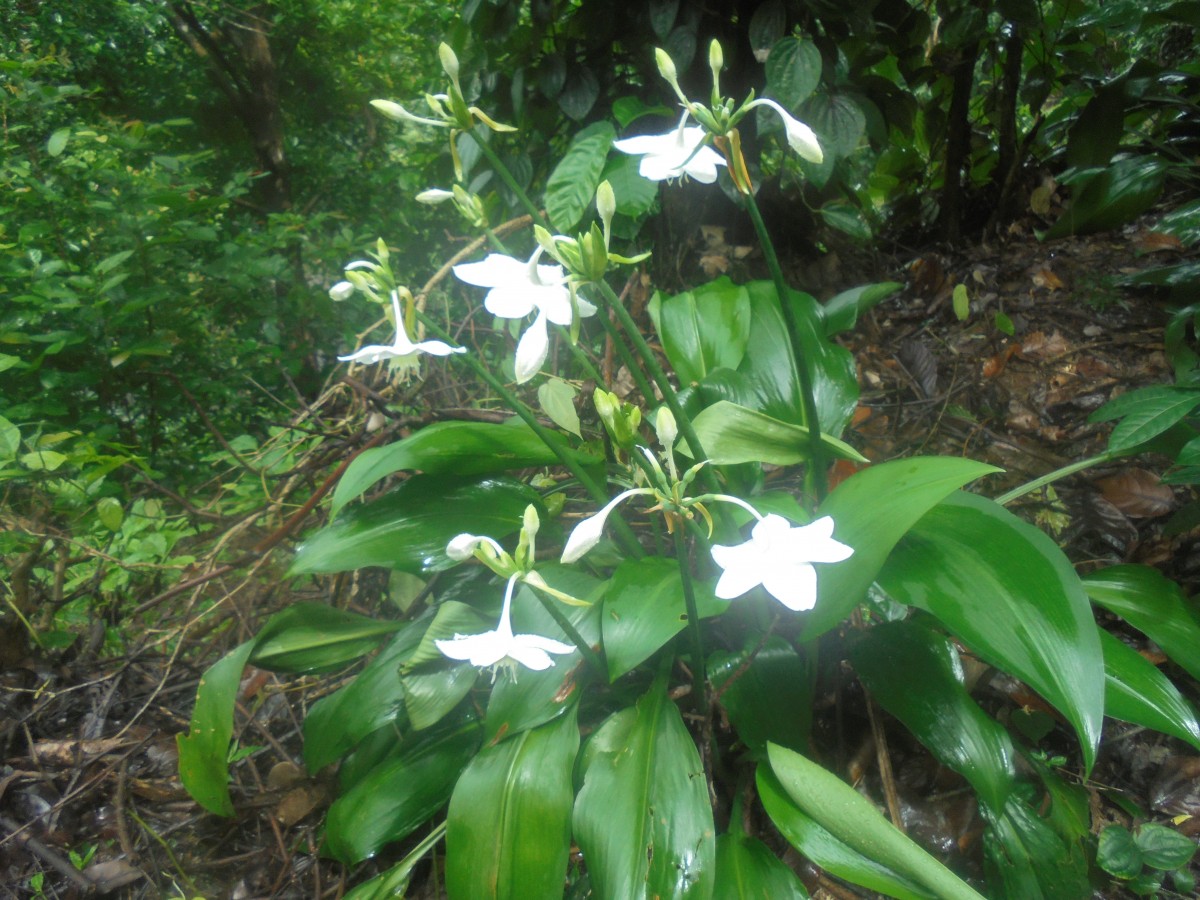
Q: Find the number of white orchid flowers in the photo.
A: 5